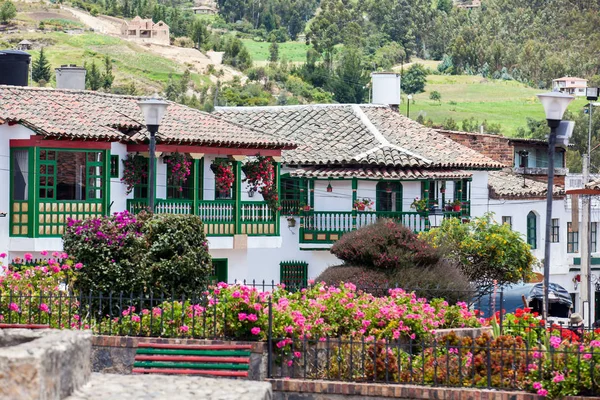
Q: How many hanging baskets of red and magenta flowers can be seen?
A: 4